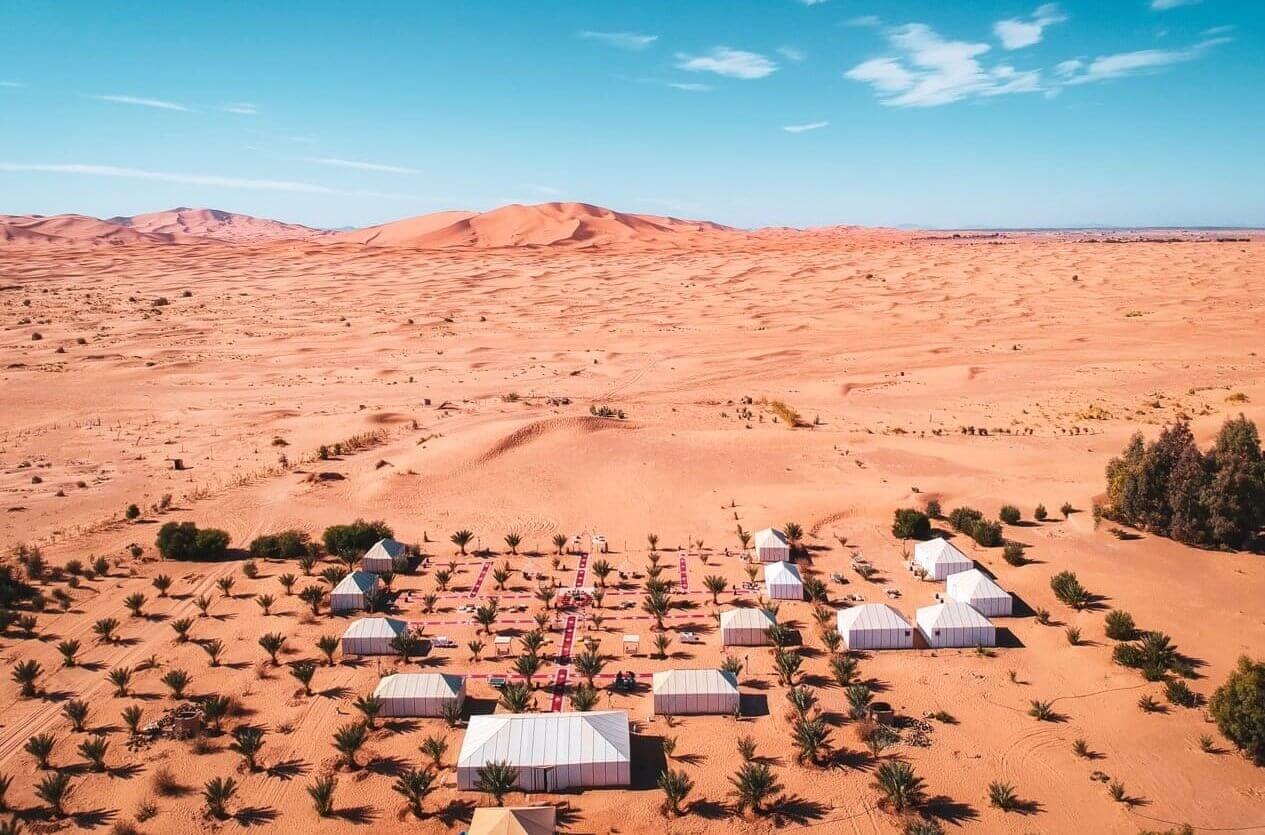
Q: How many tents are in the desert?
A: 14